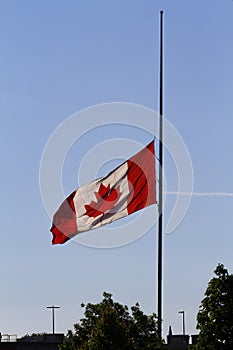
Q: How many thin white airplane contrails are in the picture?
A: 1